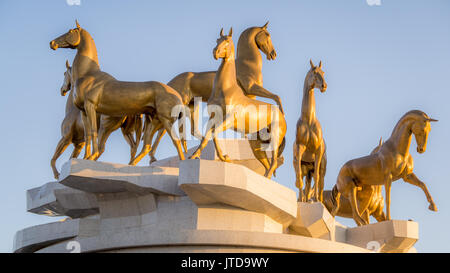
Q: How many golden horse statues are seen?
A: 7